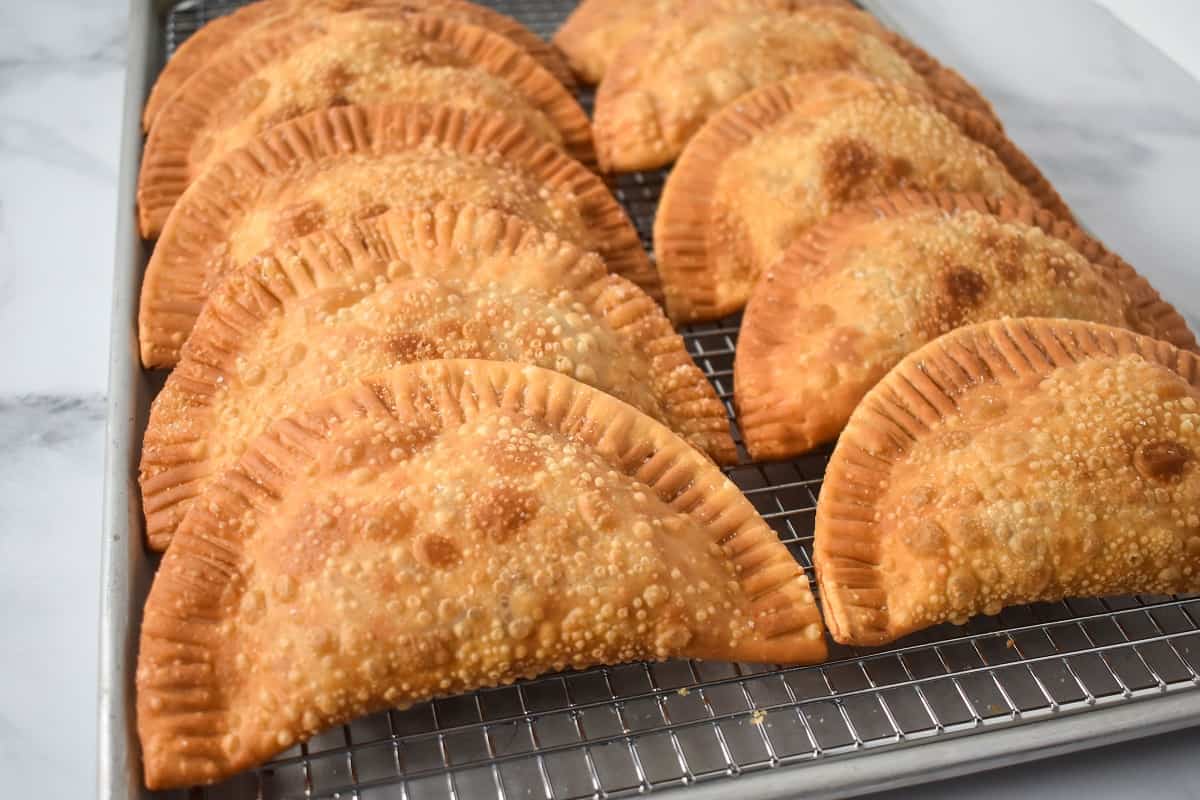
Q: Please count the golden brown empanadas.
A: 10